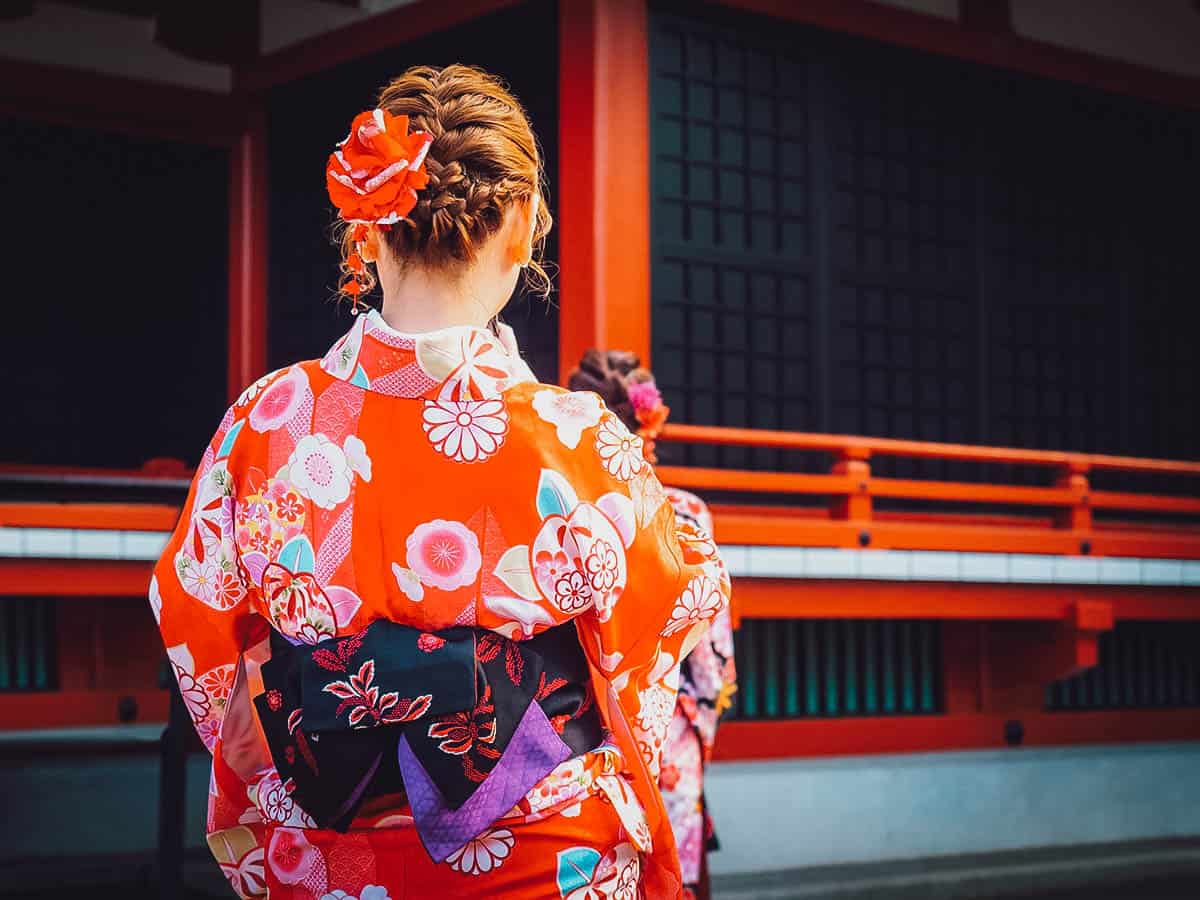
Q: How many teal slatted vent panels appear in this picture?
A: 3